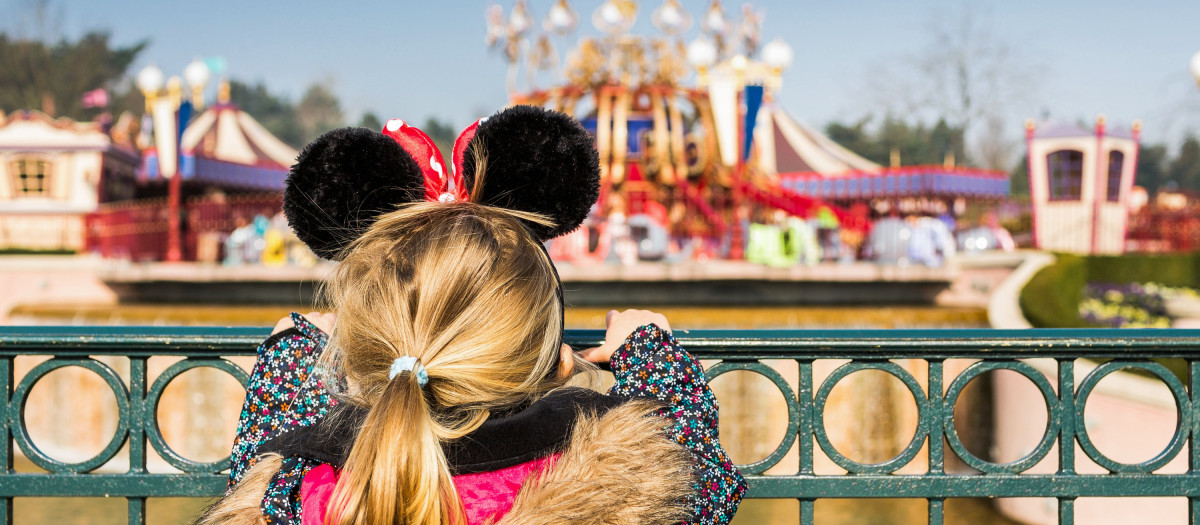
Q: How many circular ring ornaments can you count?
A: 6